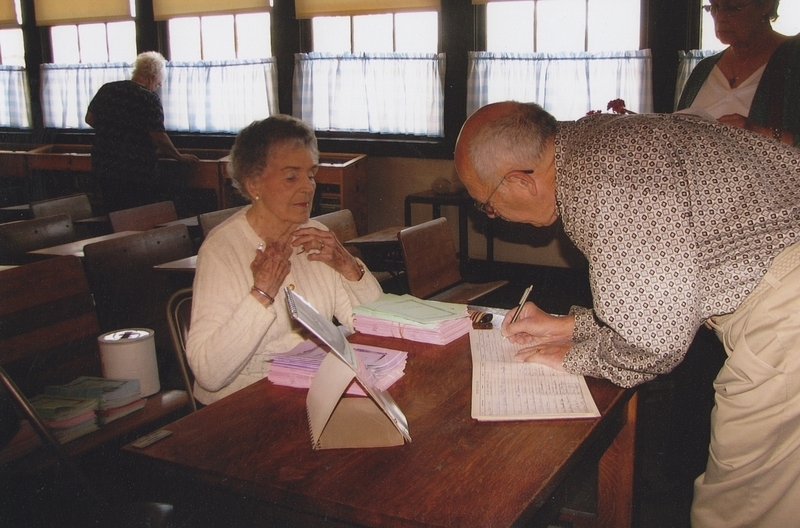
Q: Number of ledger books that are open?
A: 1